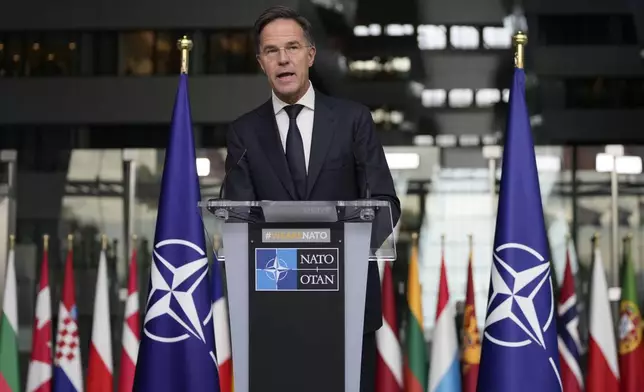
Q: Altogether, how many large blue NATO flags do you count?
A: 2